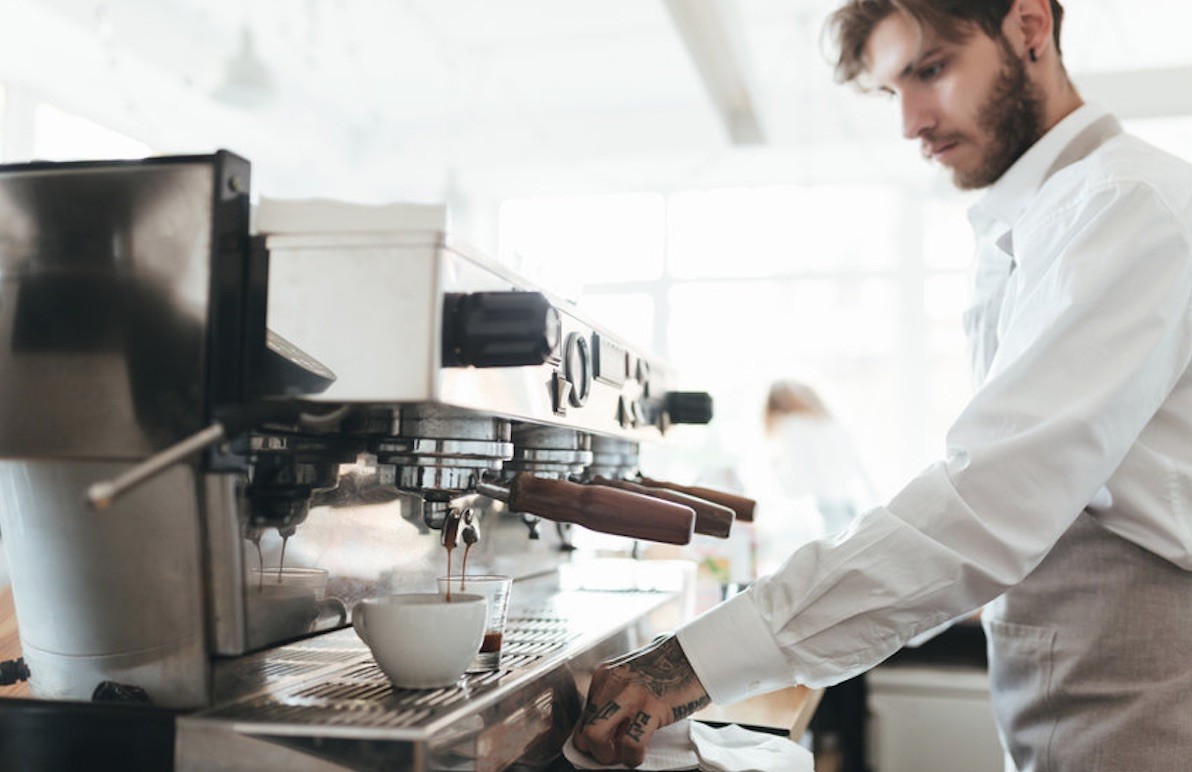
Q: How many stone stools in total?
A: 0